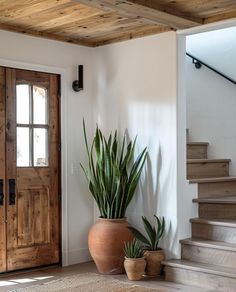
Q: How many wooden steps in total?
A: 7